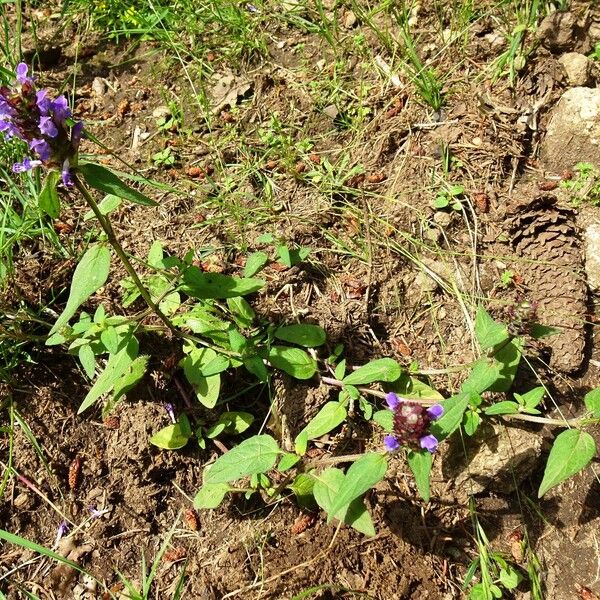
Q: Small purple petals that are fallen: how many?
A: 3